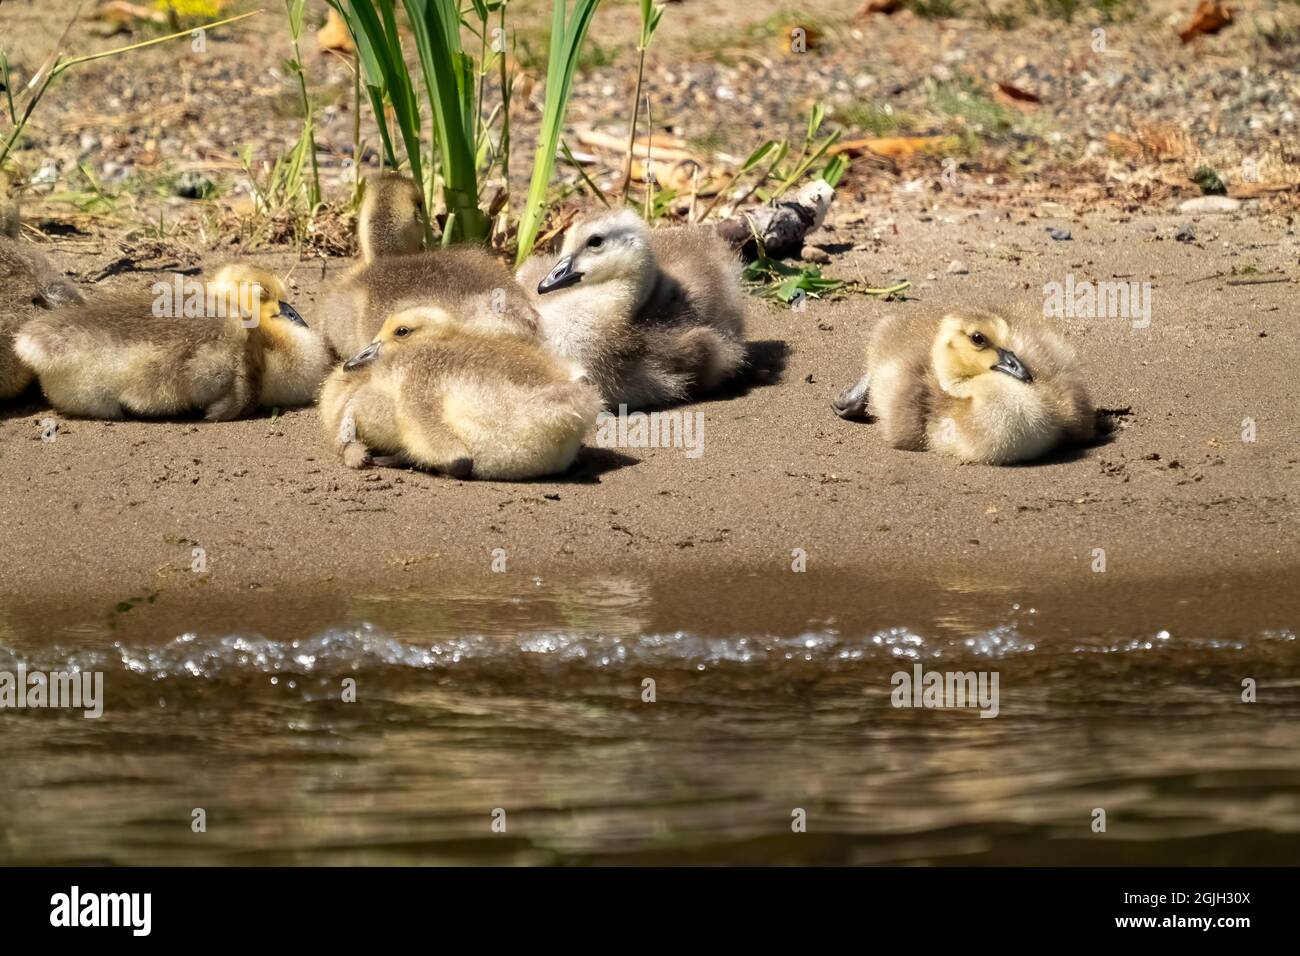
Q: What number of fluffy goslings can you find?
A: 6